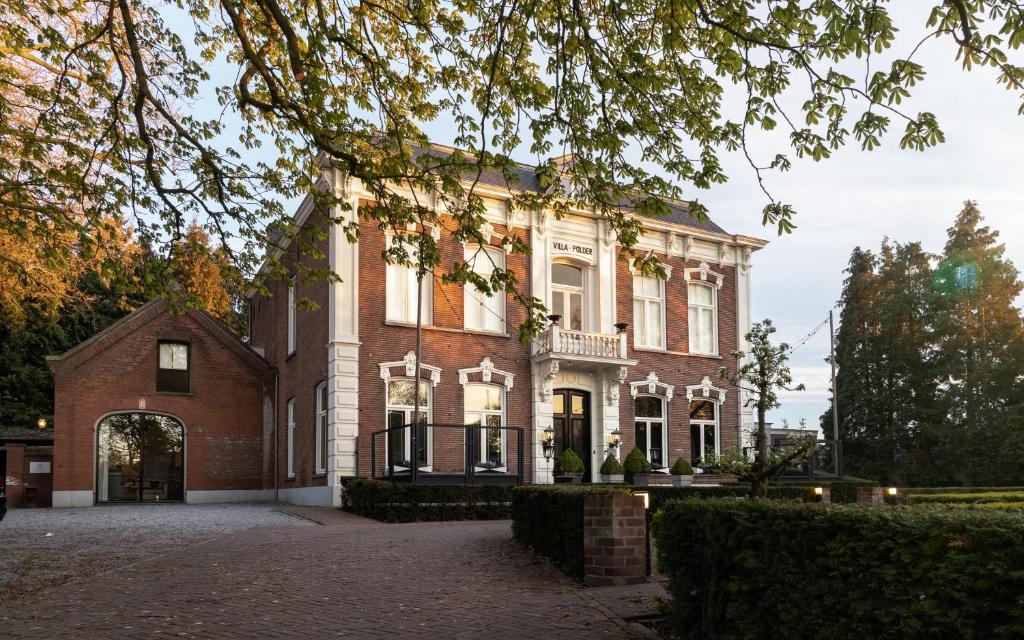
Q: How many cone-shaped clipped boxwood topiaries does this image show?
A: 4